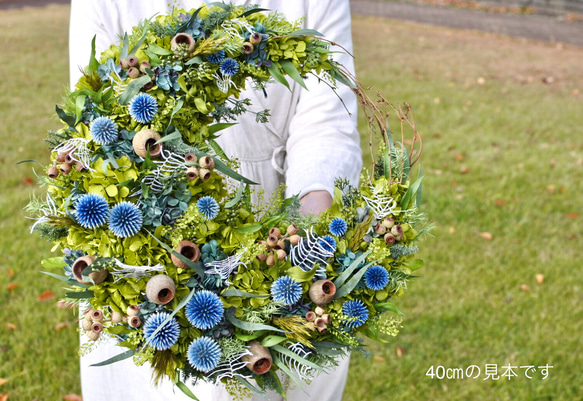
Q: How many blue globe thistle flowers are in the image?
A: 15